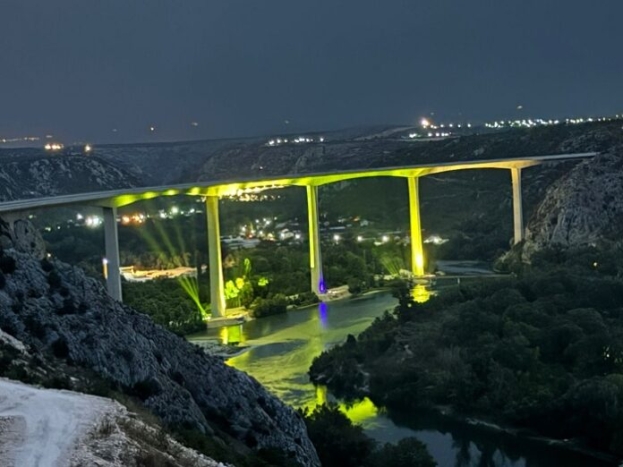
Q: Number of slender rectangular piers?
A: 5